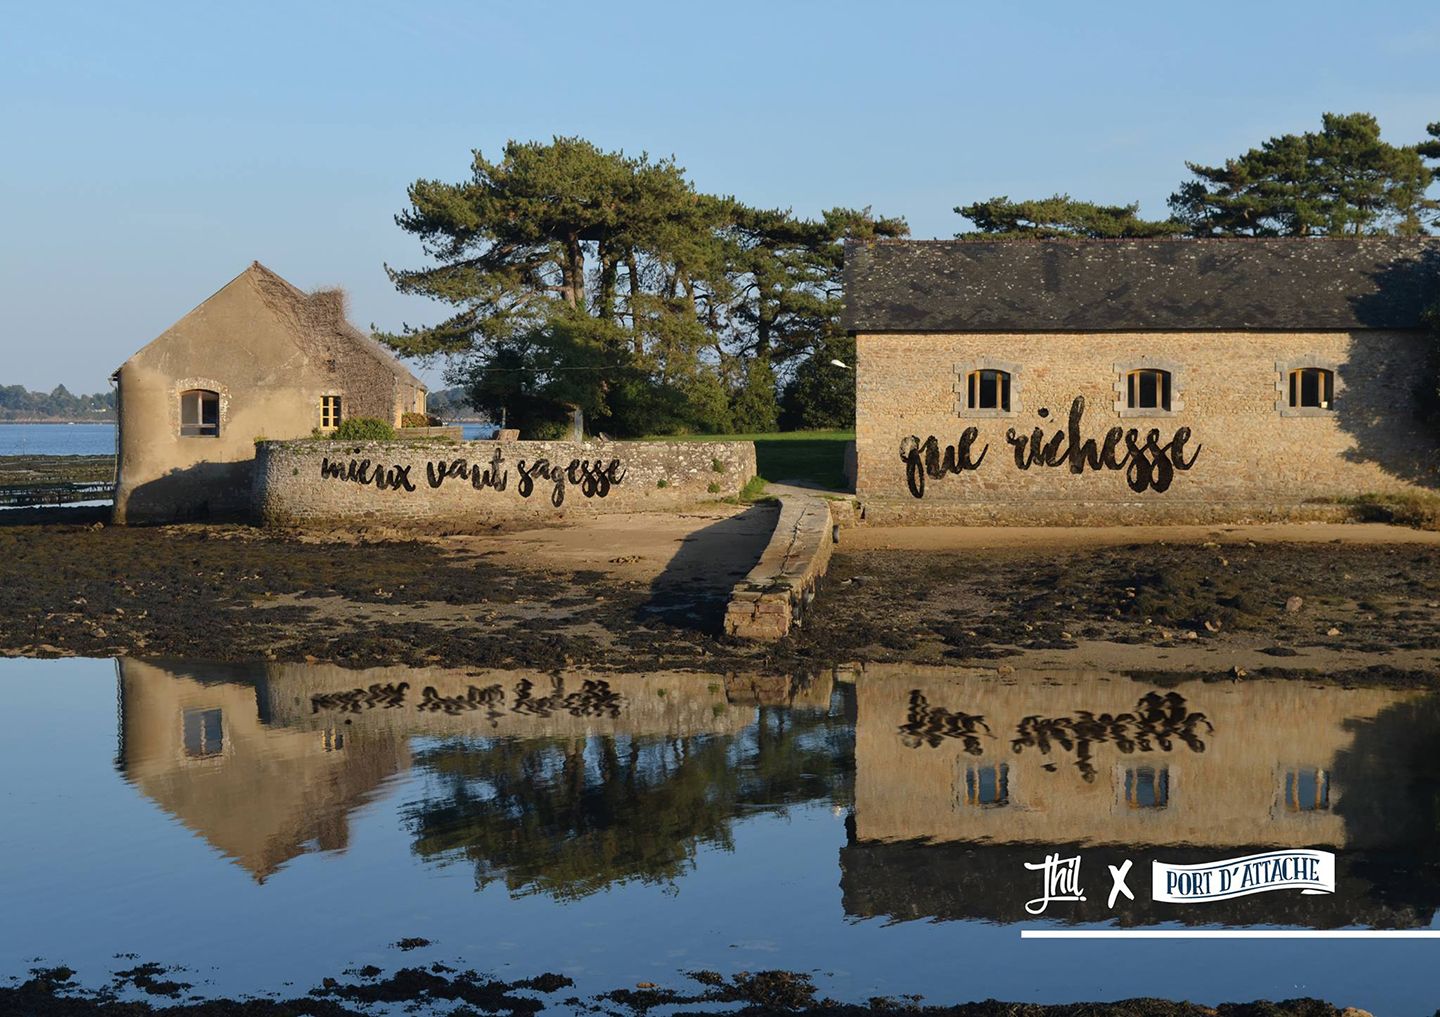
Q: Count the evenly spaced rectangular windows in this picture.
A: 3